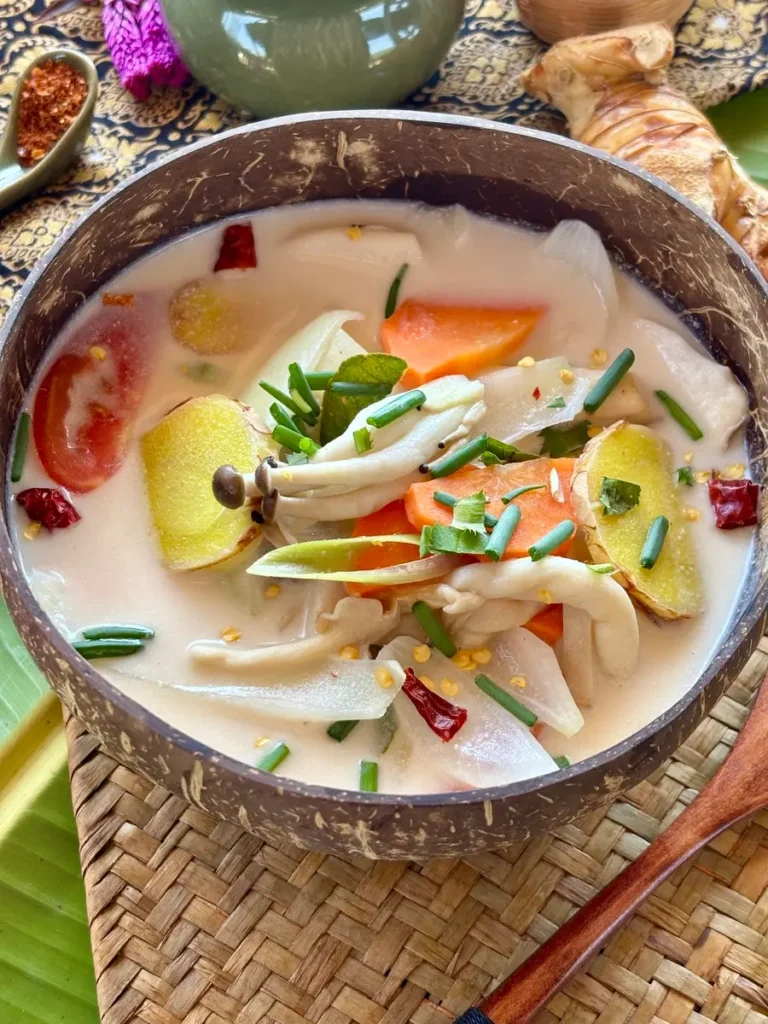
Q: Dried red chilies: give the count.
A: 4